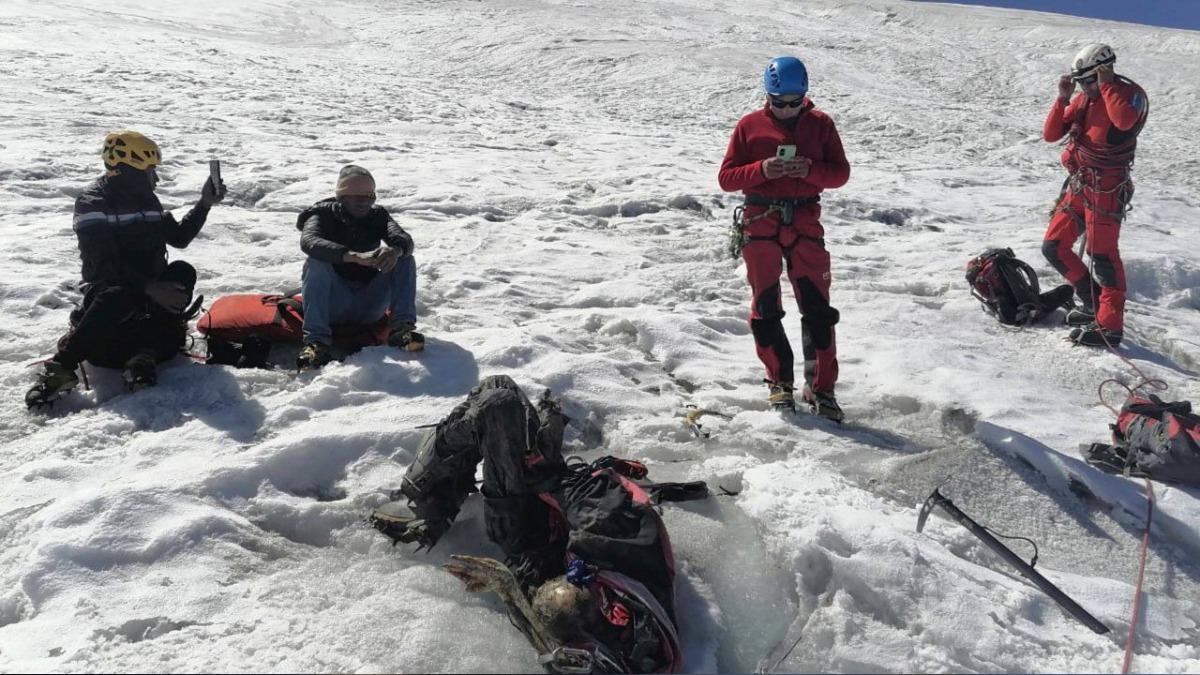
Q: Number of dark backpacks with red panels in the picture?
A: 2